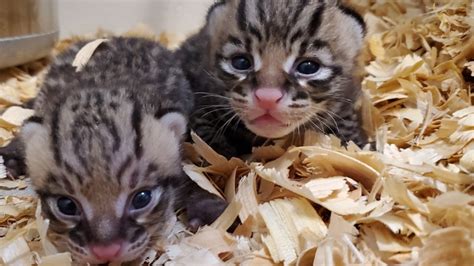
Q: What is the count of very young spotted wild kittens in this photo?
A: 2